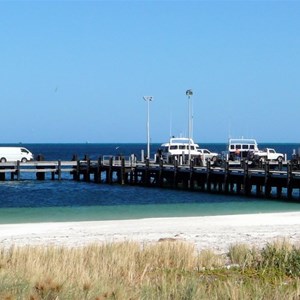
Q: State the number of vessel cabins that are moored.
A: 2